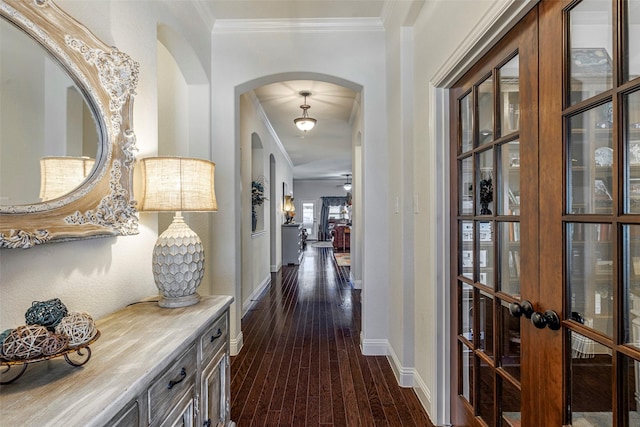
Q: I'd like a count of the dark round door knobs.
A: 2